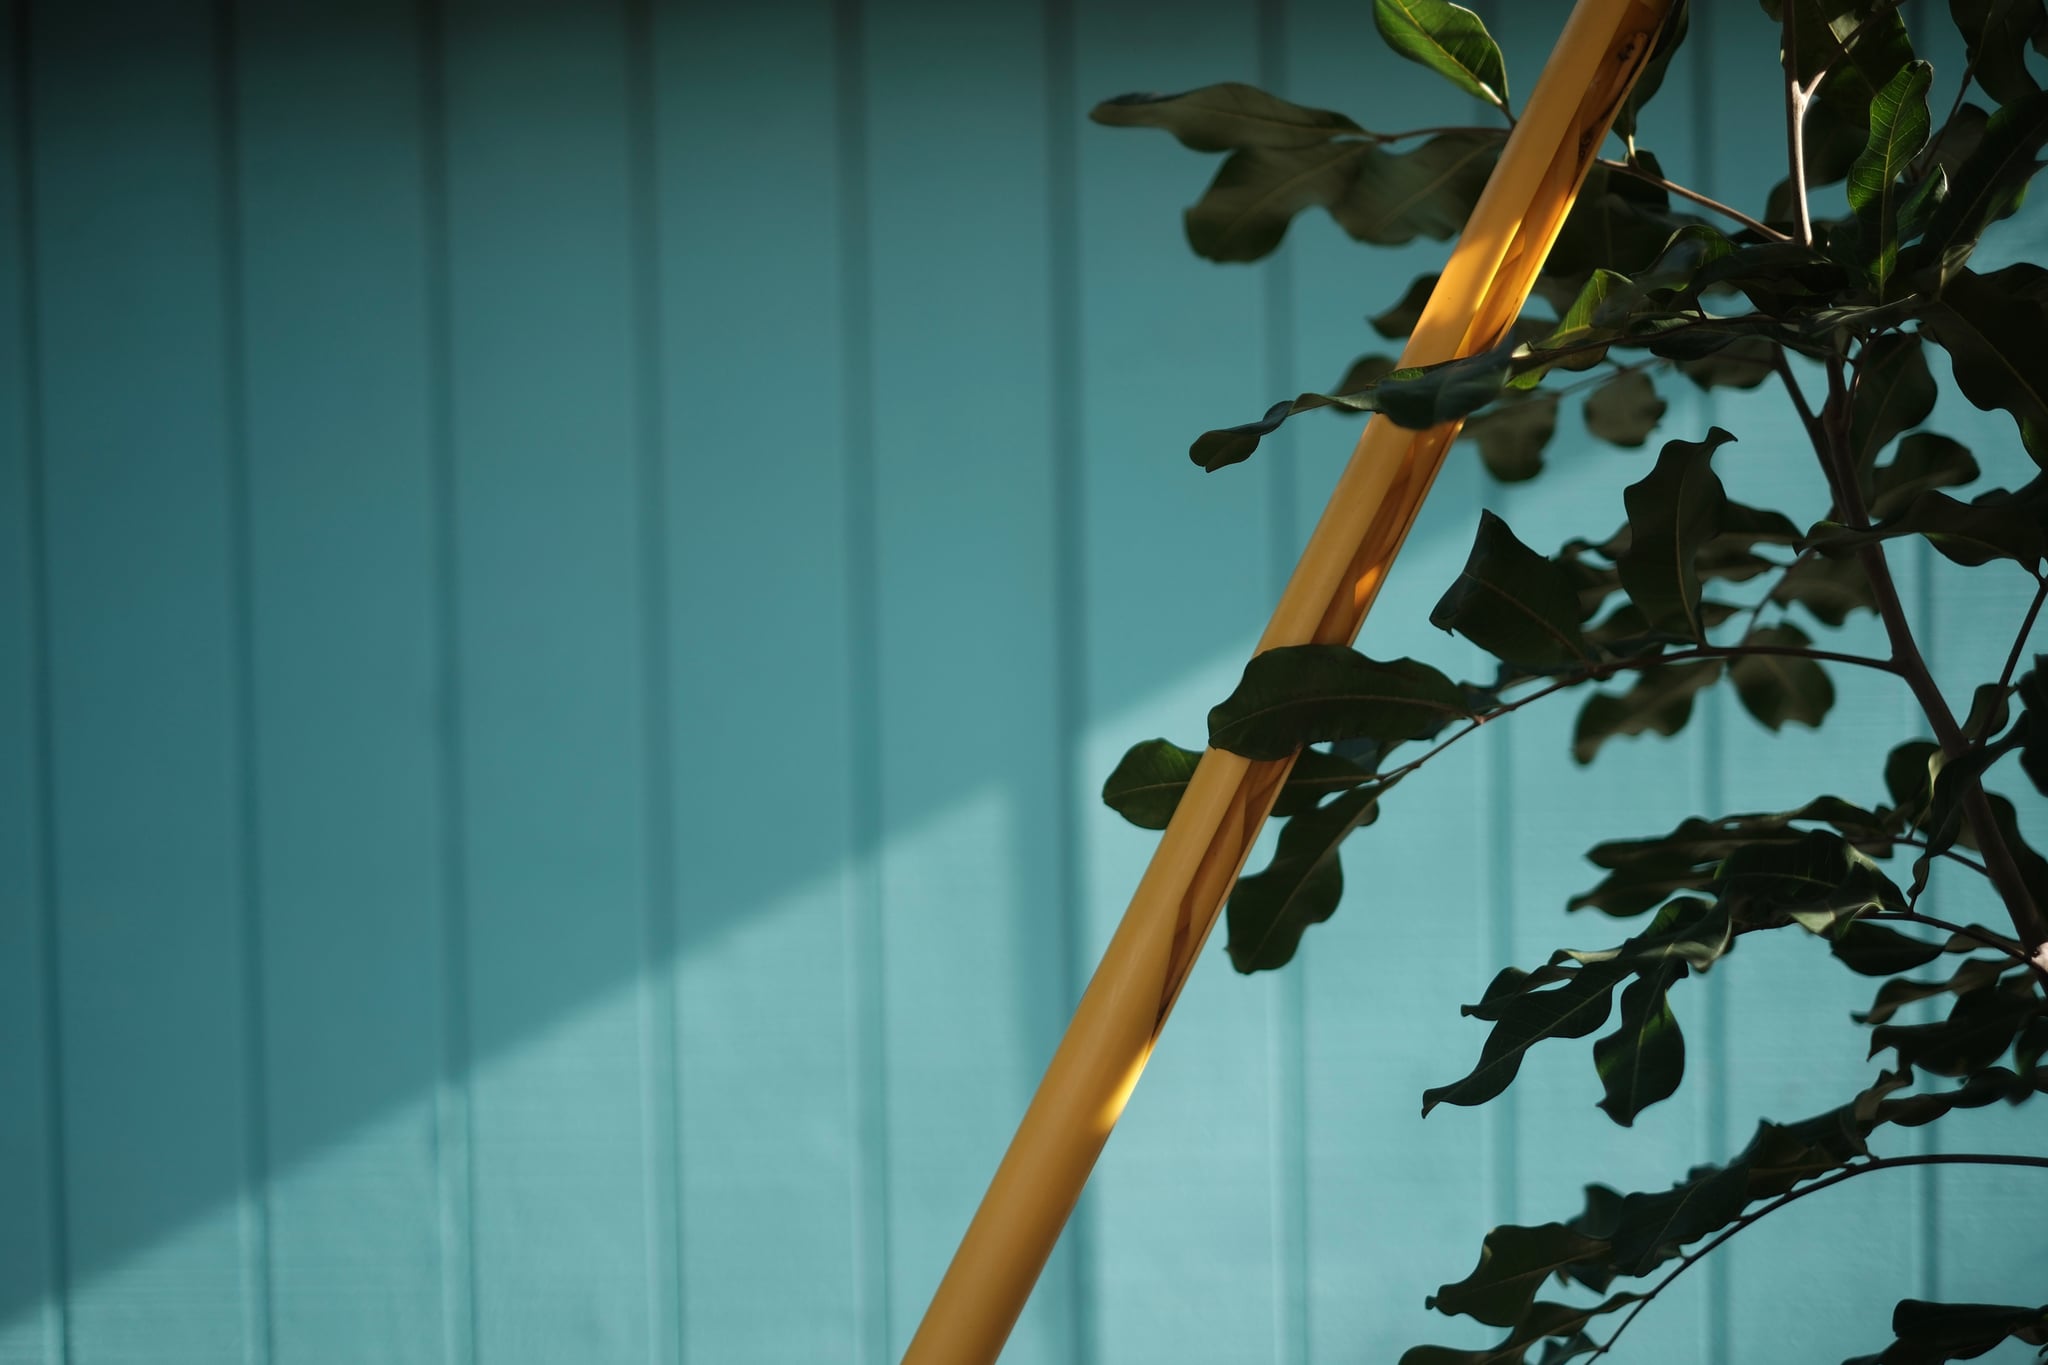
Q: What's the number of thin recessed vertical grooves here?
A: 10